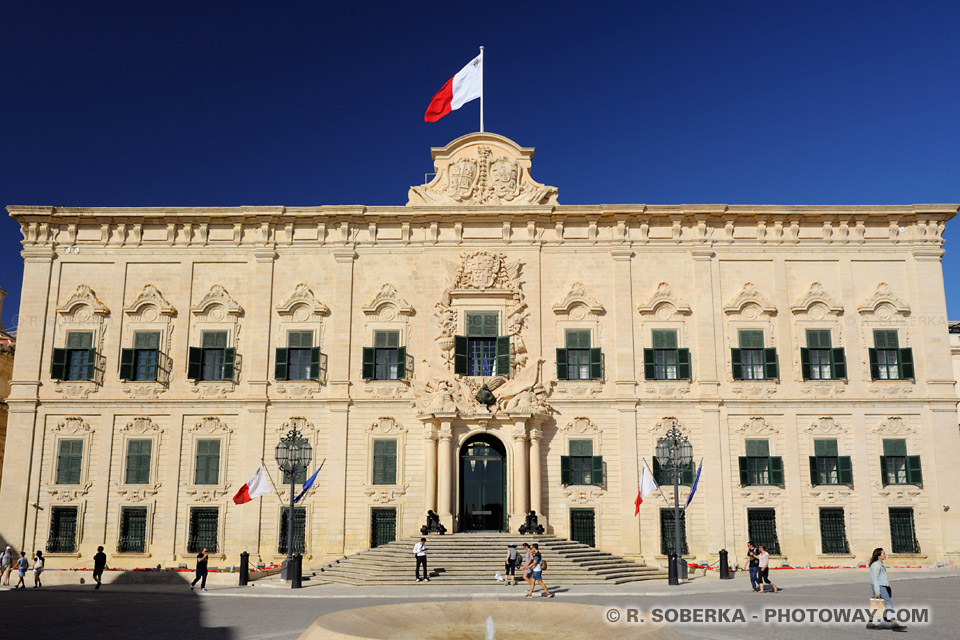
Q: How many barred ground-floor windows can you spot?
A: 10